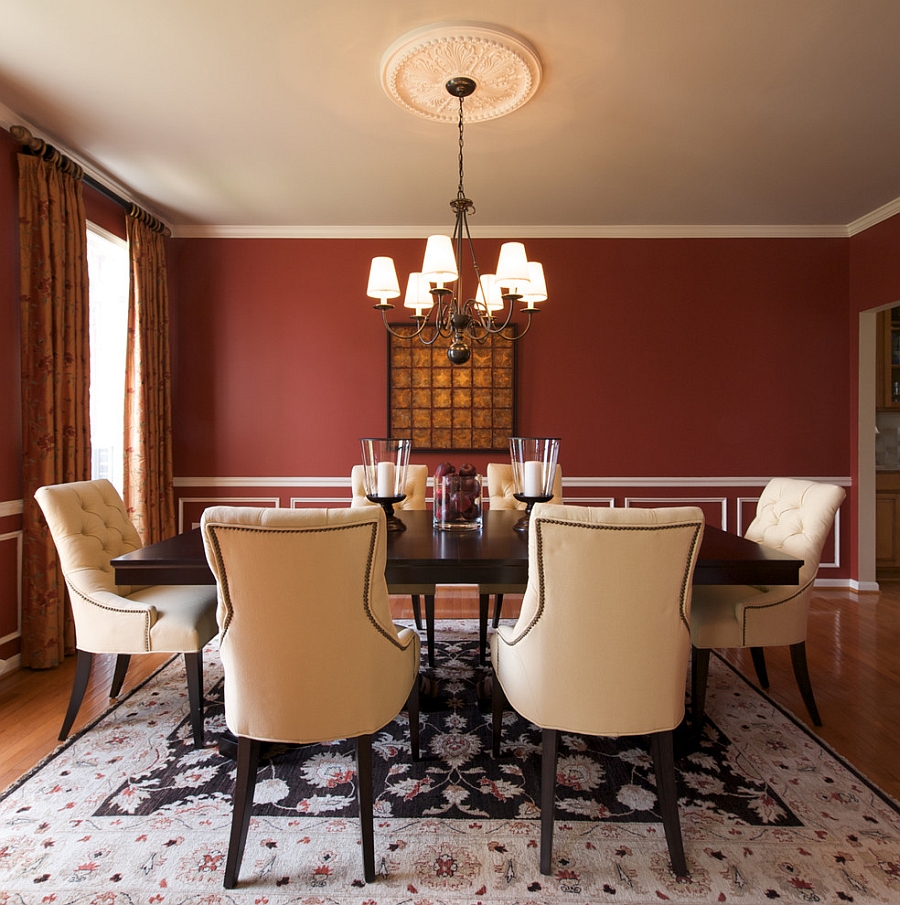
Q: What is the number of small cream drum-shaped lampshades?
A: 6